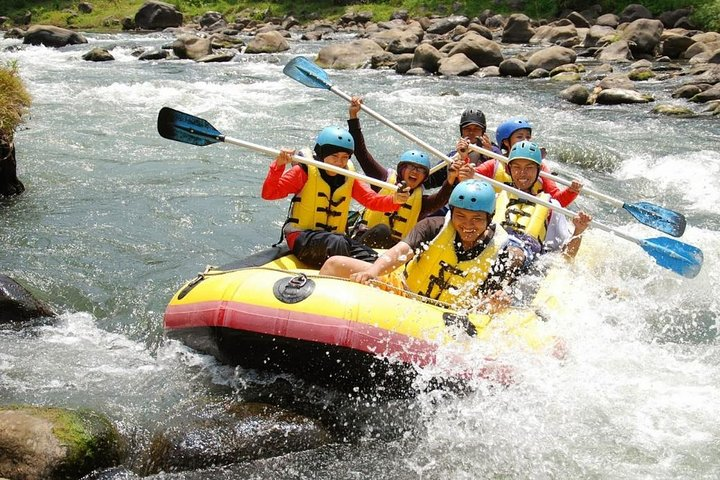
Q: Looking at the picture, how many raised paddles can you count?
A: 4